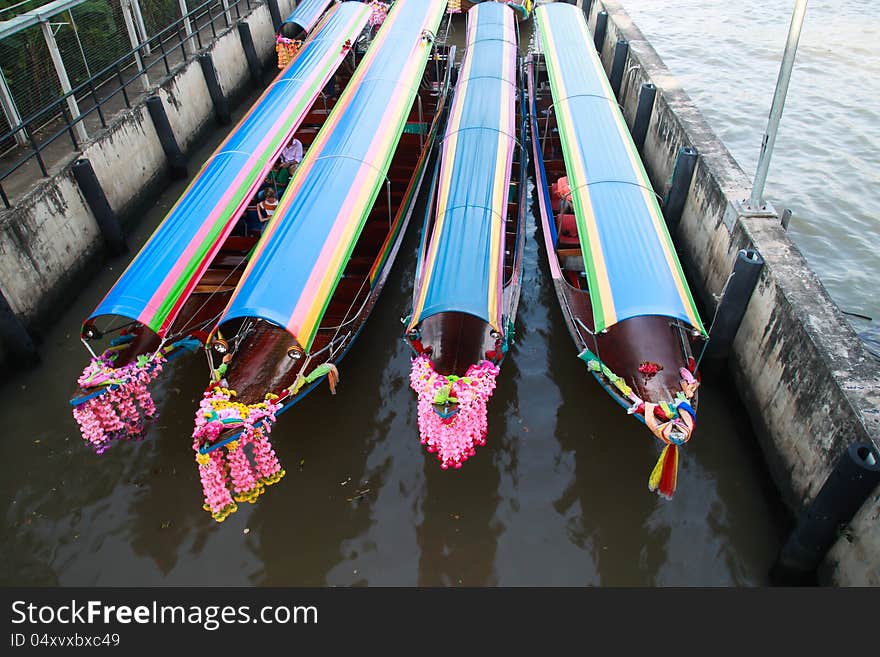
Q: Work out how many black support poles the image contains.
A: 13